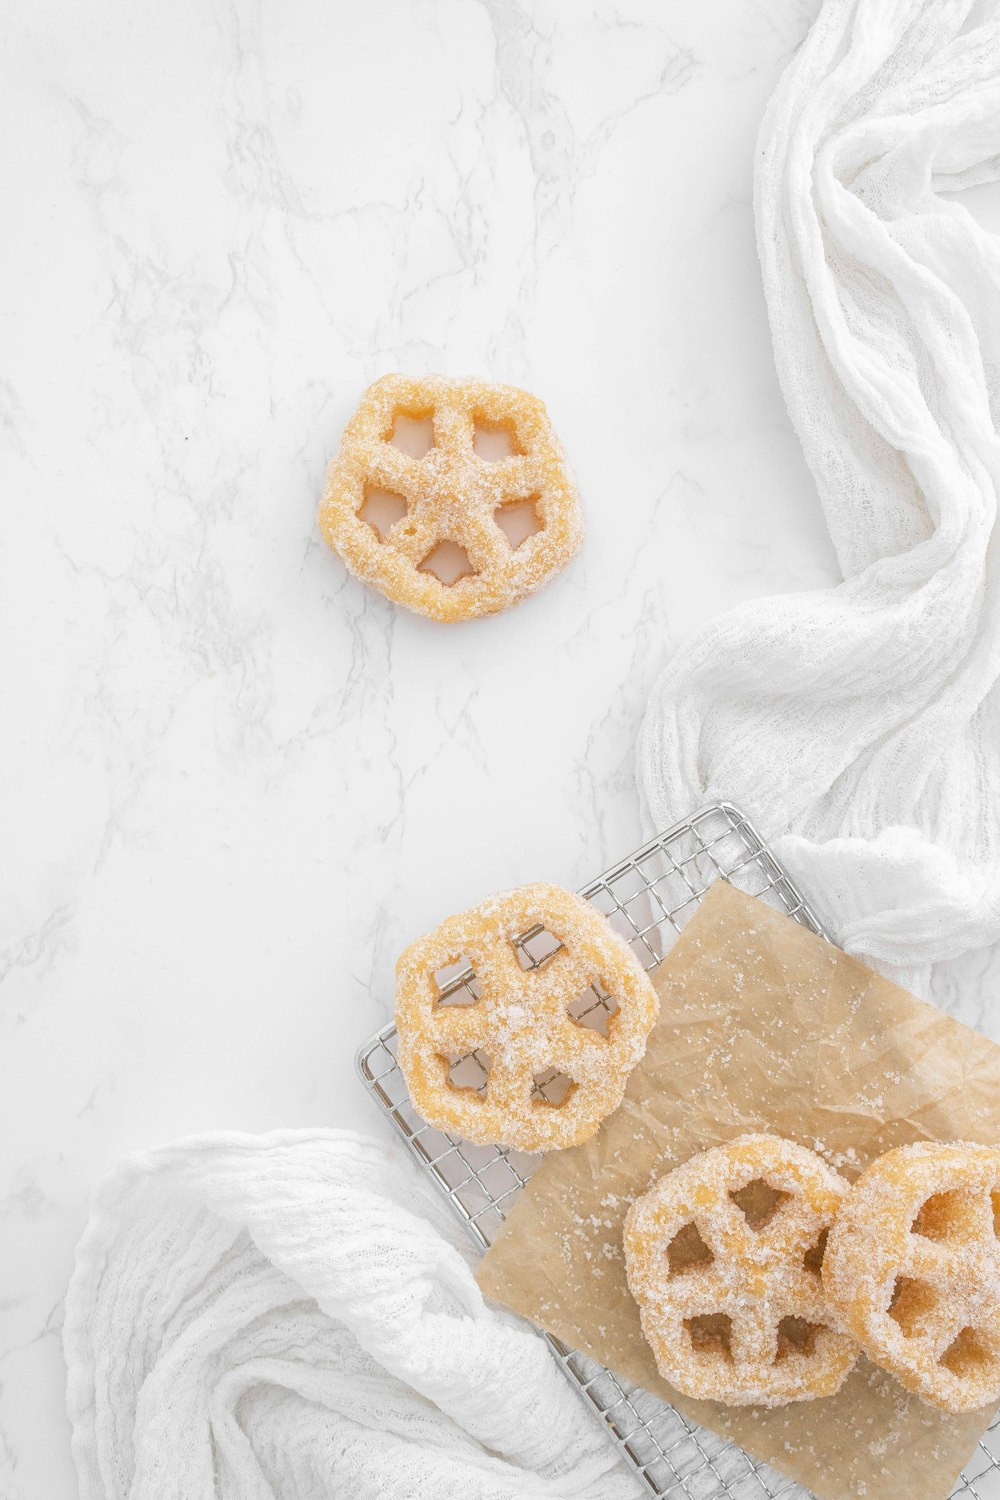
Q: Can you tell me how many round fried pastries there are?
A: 4